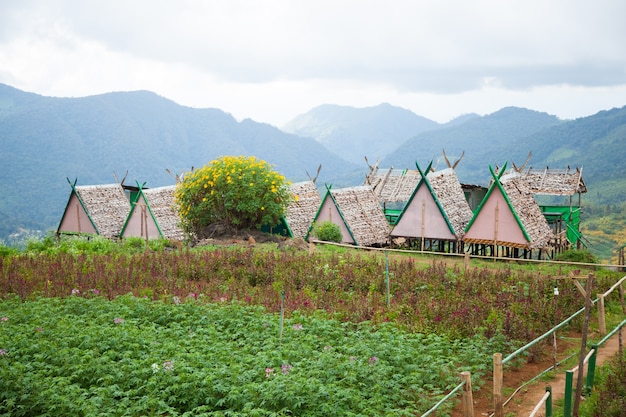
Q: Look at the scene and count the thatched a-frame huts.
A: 6